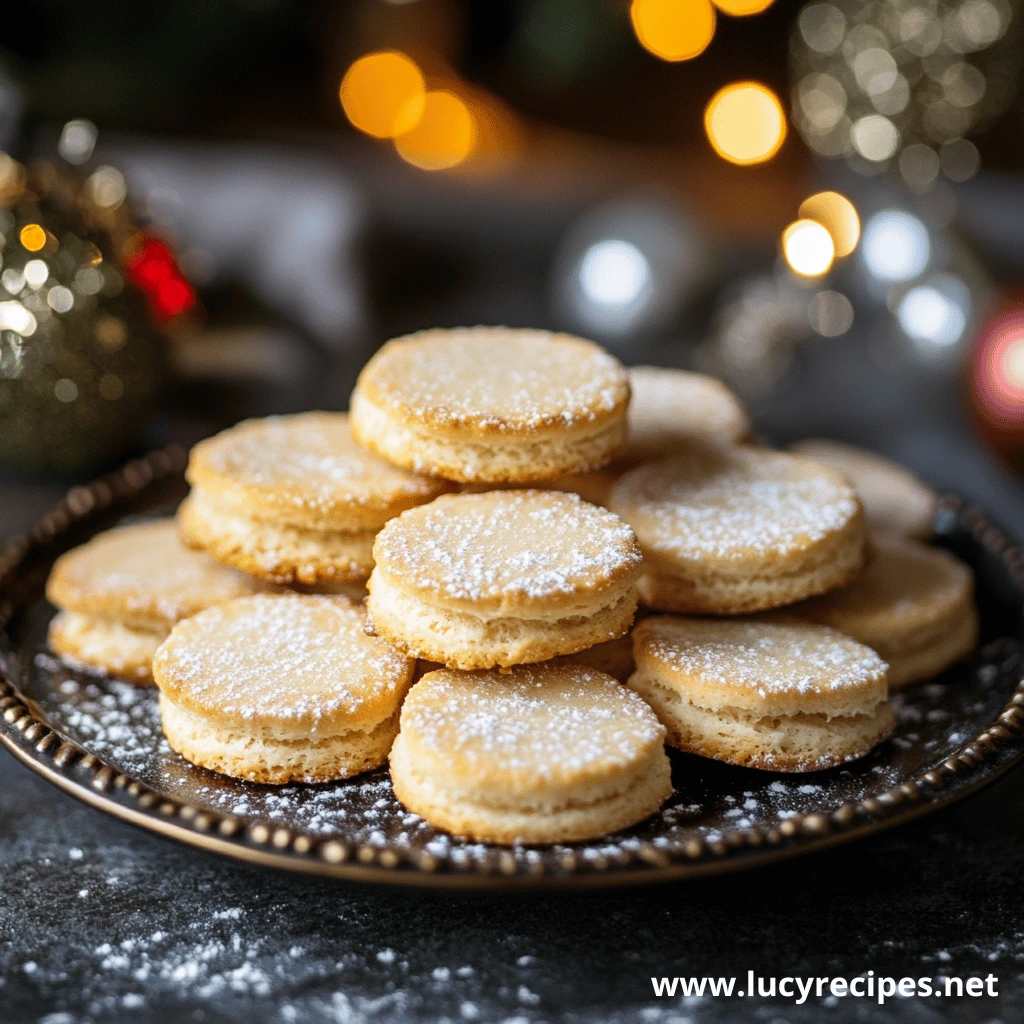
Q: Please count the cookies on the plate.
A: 11